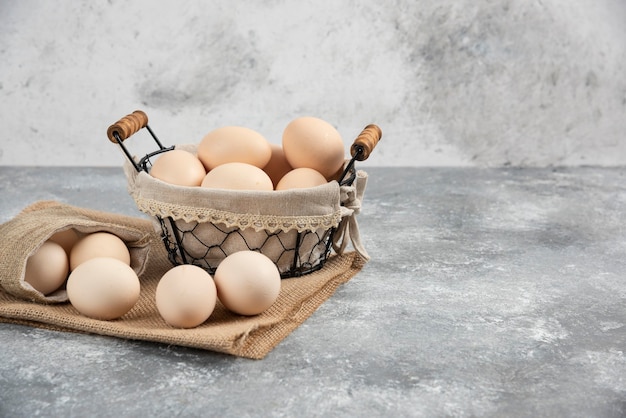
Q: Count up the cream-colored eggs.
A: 12